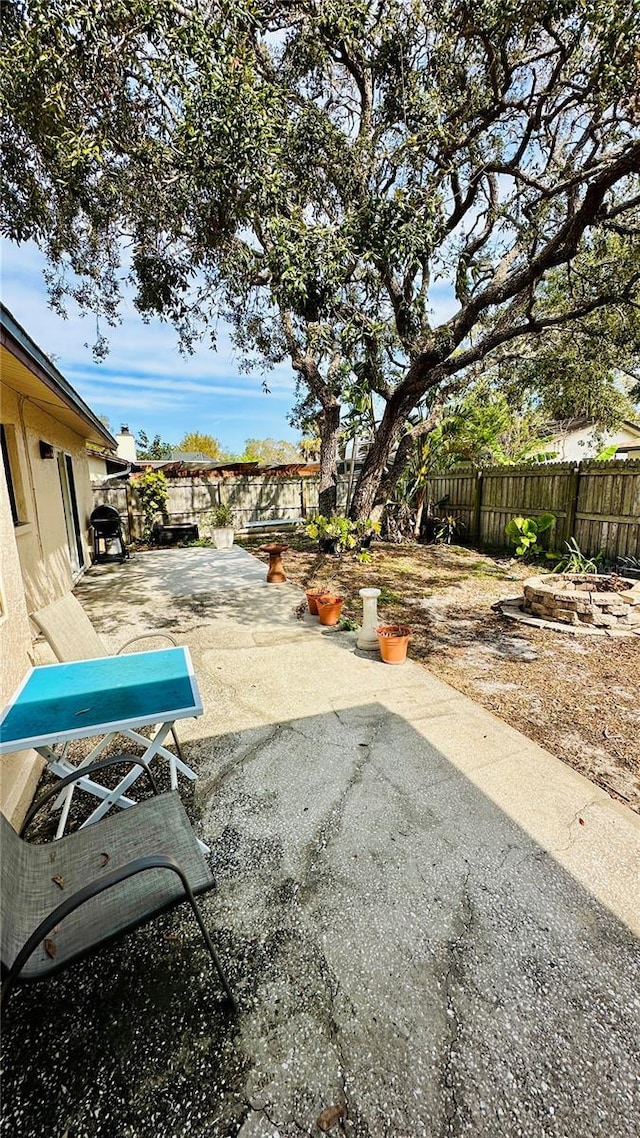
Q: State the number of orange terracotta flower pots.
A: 3